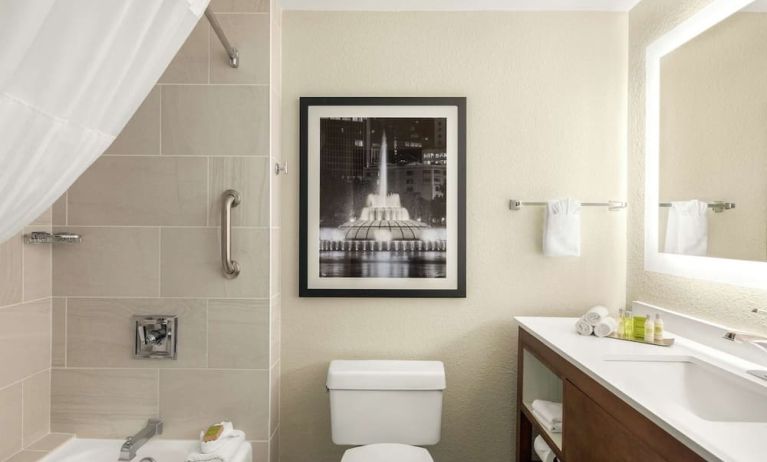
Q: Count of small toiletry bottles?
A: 4